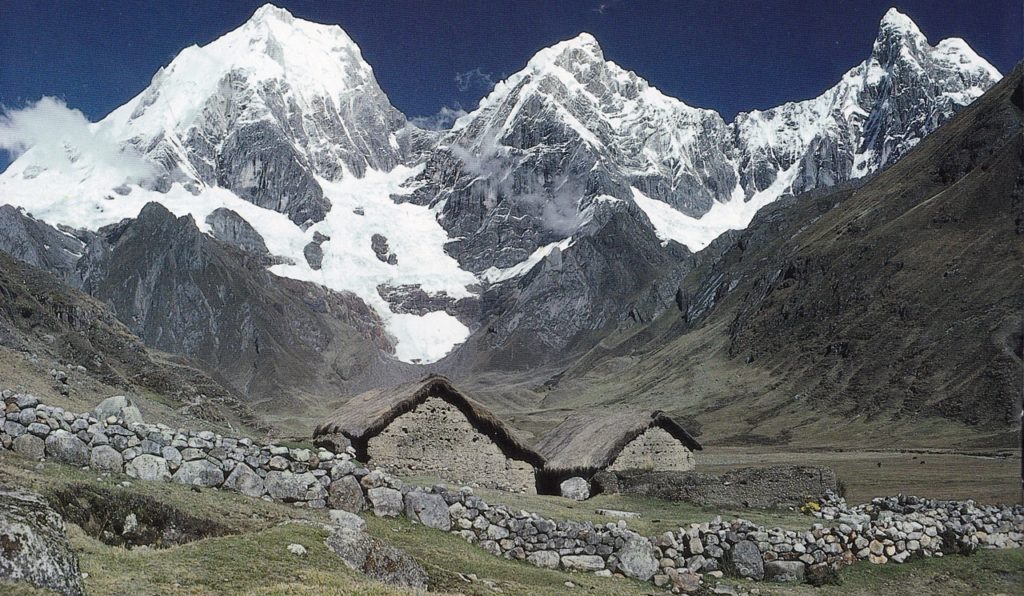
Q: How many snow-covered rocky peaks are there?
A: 3